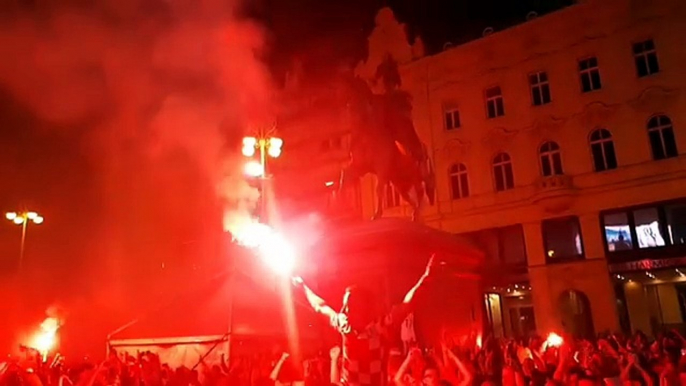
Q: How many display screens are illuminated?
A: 2